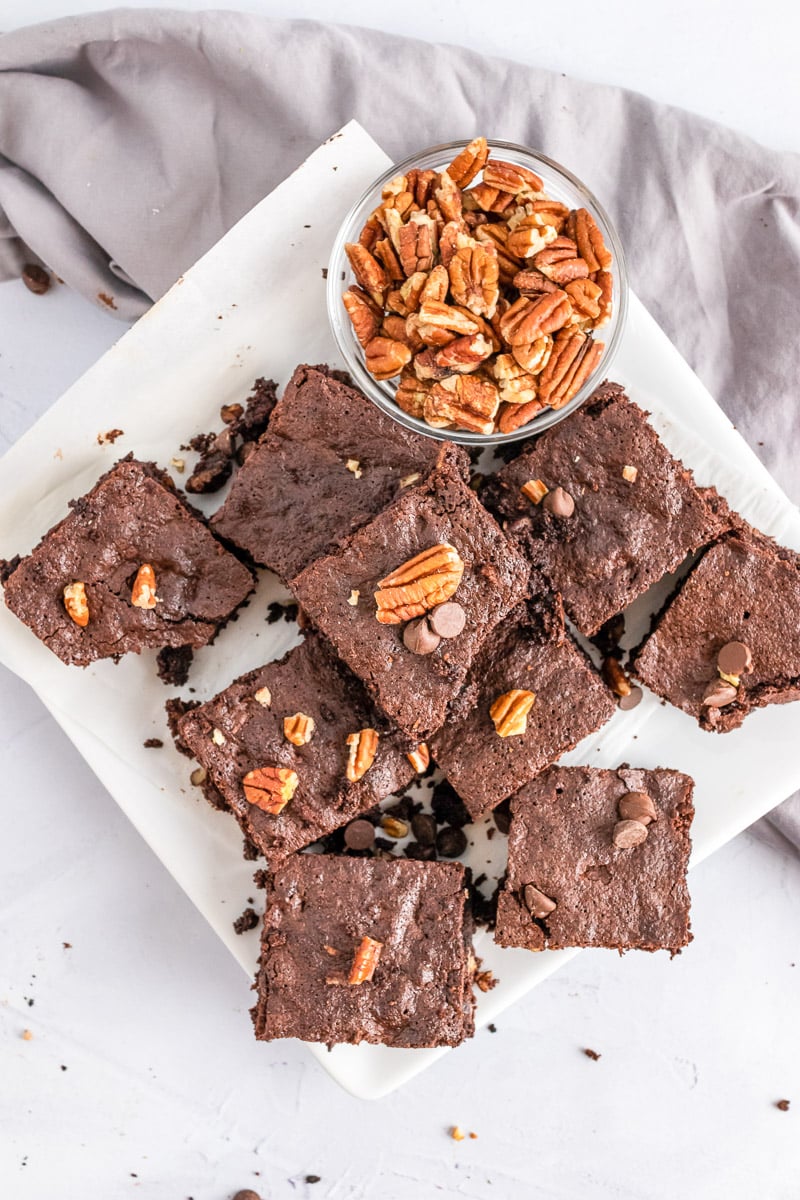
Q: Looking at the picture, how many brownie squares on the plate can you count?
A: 9